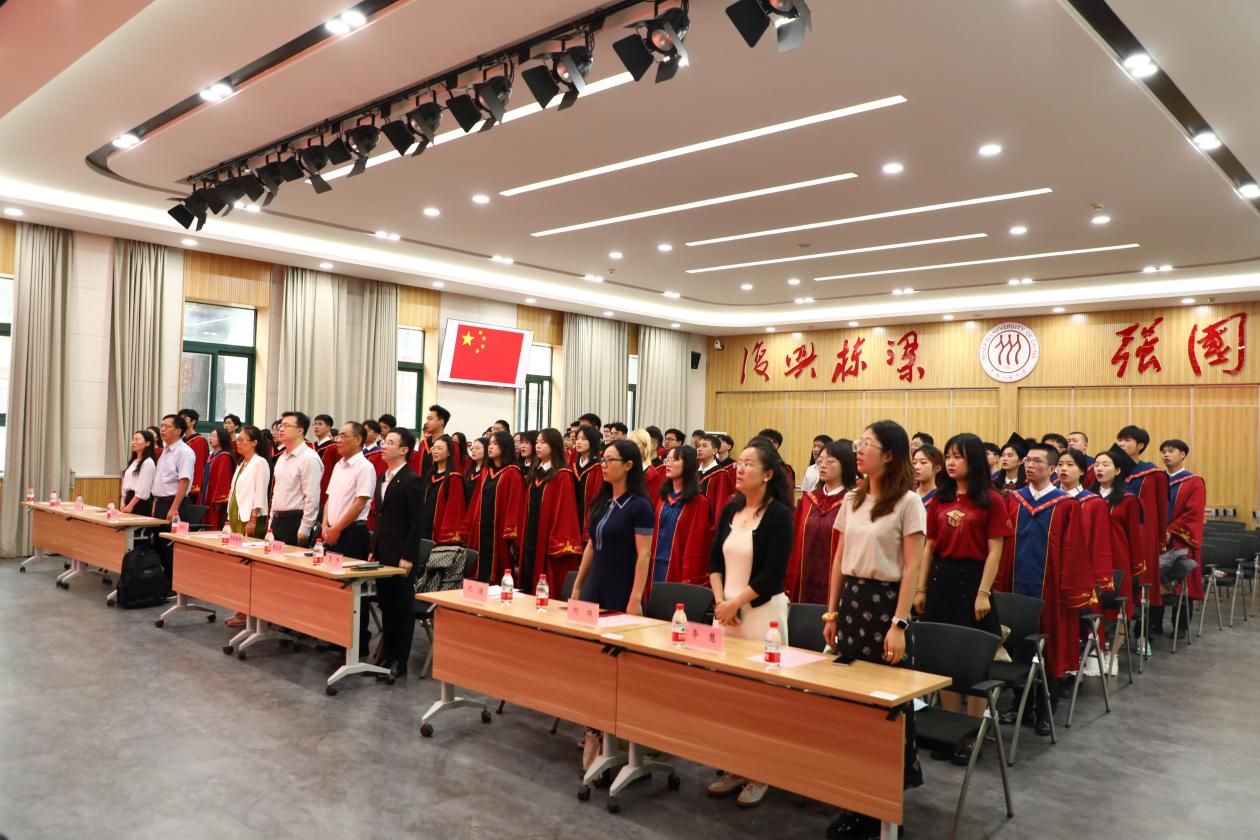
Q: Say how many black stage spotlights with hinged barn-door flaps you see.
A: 10